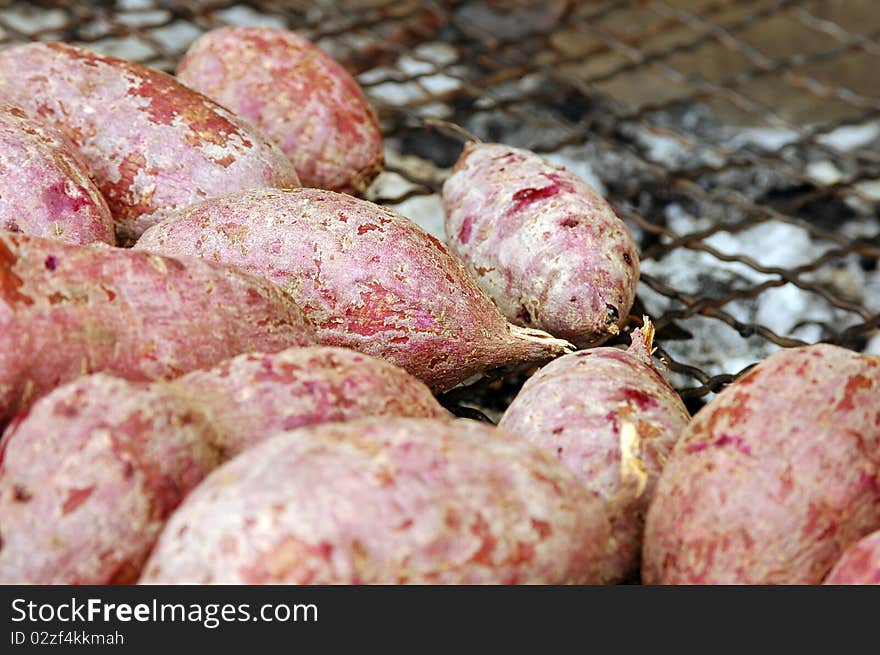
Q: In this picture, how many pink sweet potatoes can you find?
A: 12